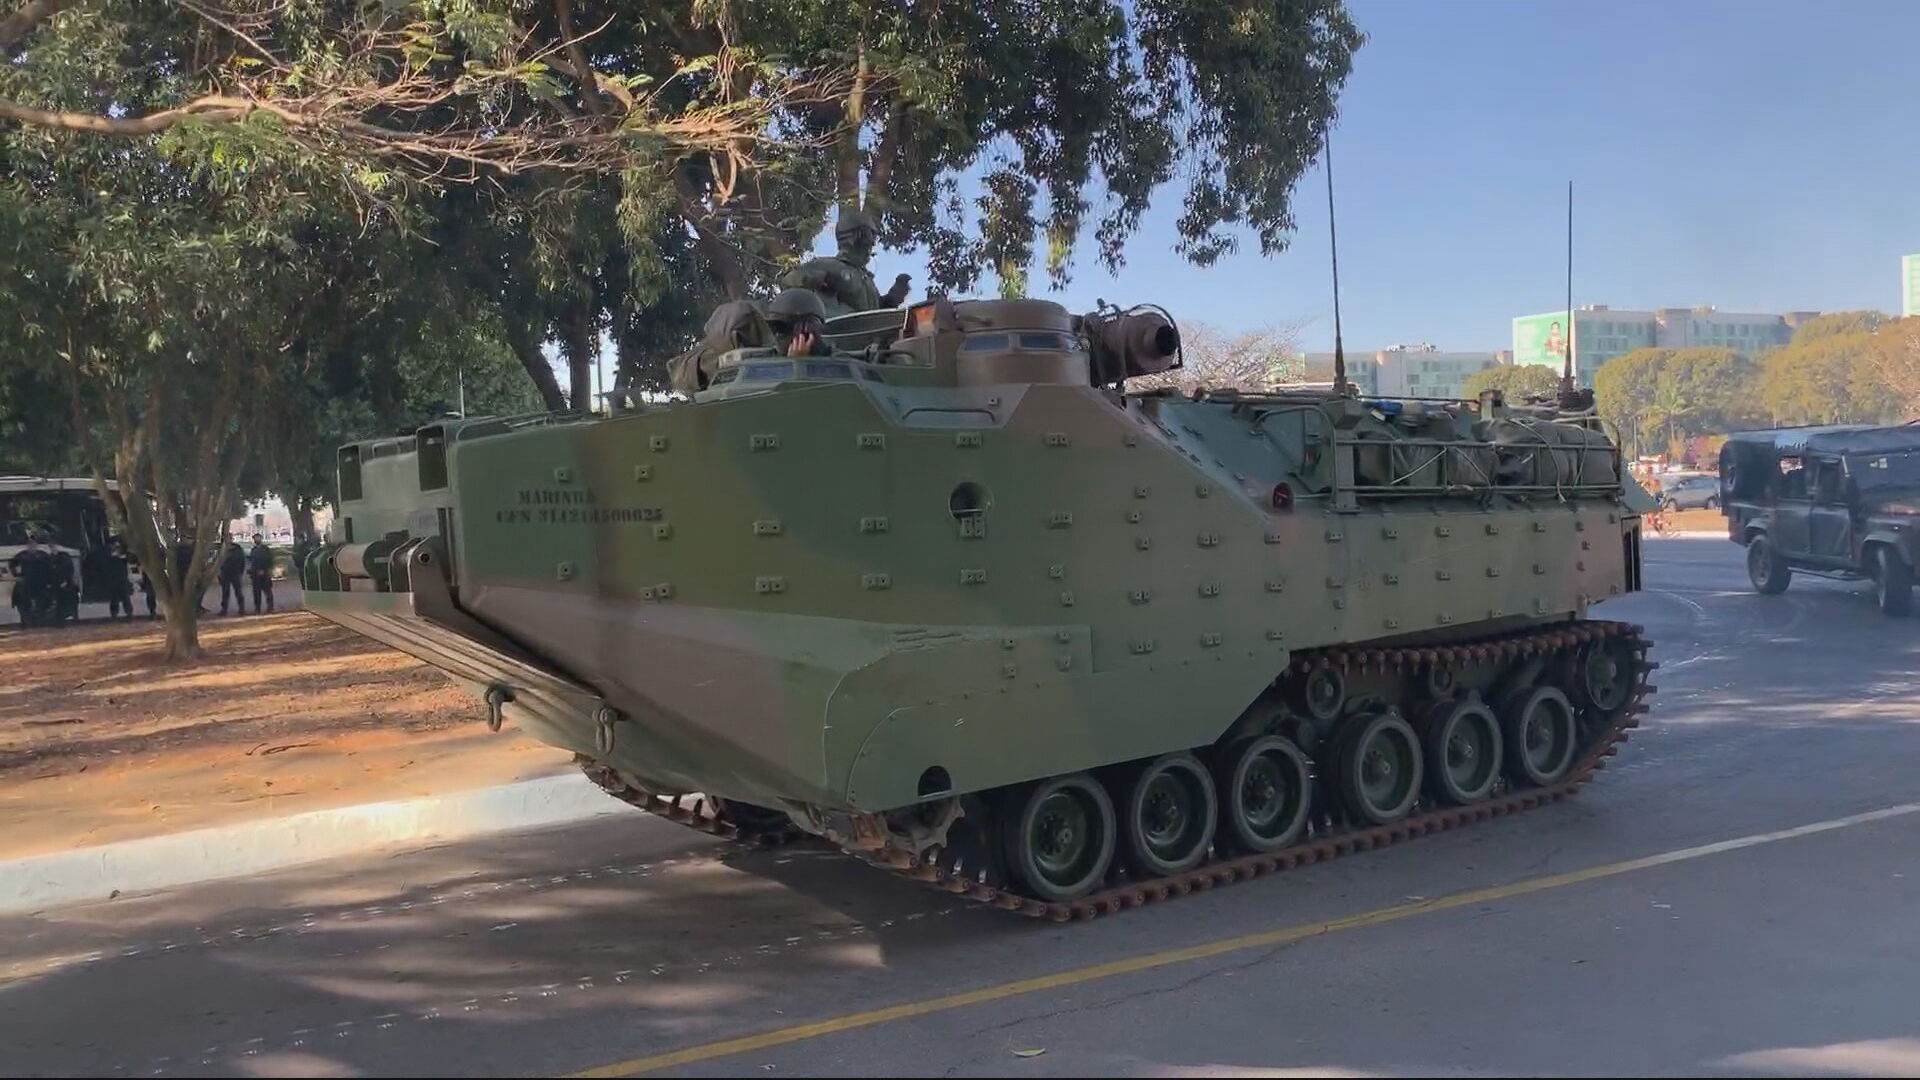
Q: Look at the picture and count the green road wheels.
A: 6